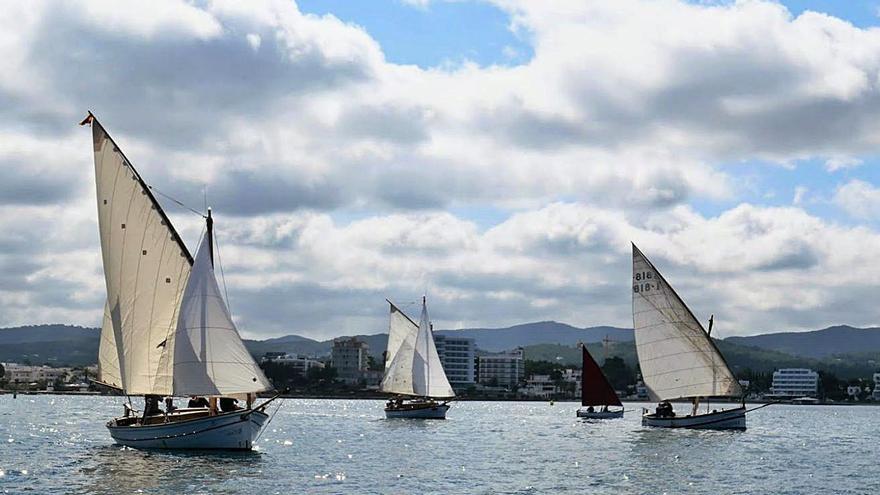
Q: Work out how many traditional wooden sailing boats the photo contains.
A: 4